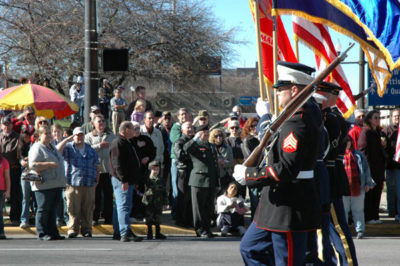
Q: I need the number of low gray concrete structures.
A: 1